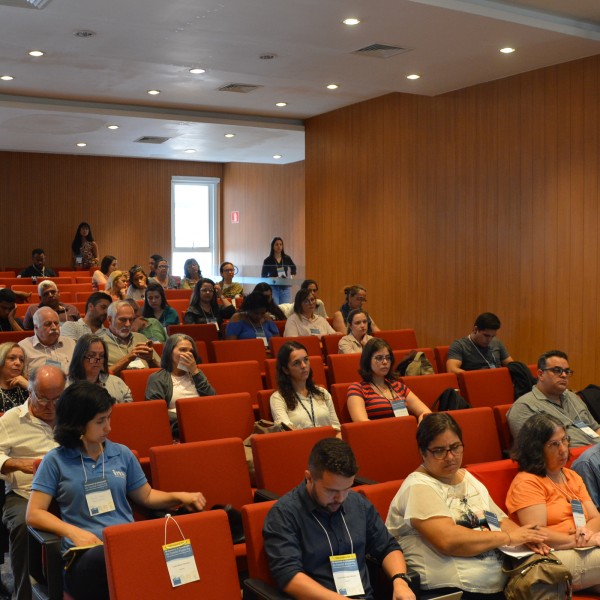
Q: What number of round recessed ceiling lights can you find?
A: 14